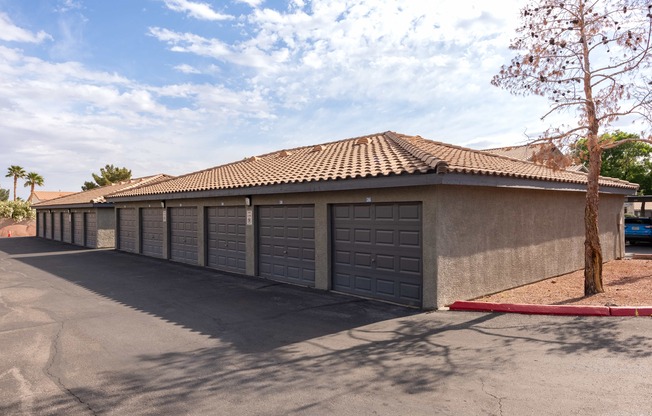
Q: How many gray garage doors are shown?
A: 12